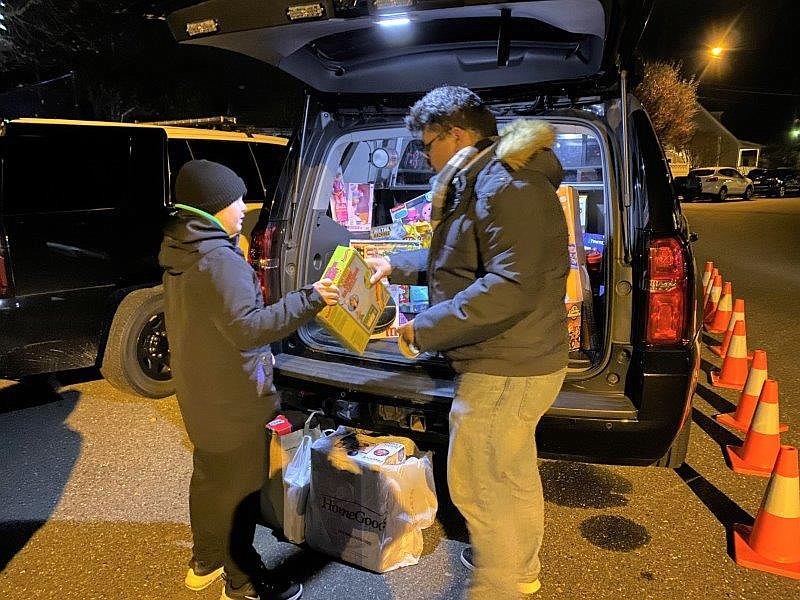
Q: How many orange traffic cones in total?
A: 9